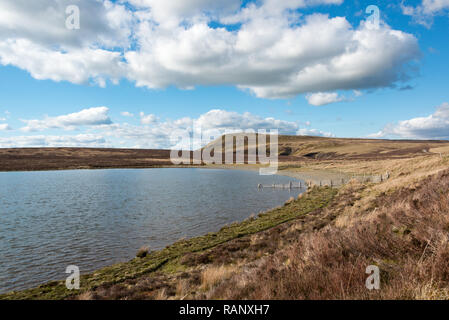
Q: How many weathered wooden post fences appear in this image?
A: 1